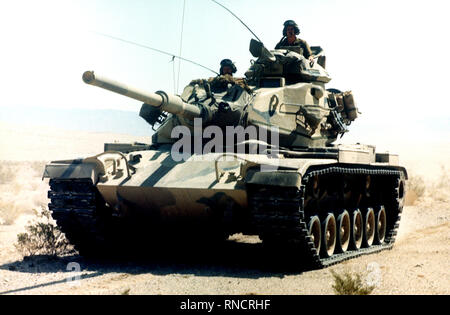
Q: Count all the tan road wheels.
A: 6